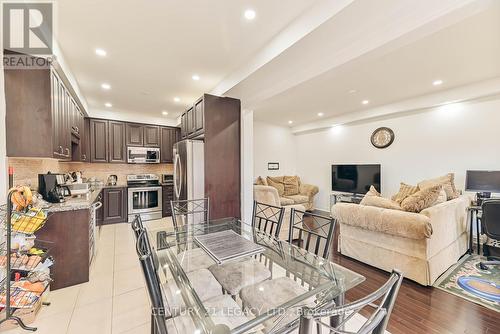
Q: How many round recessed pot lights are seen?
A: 11